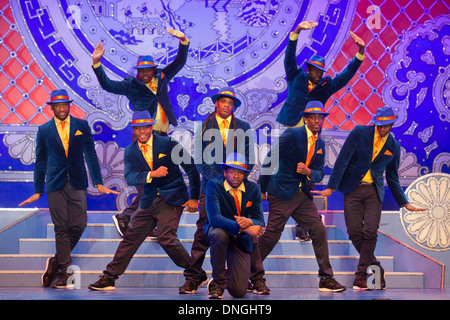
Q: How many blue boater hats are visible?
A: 8